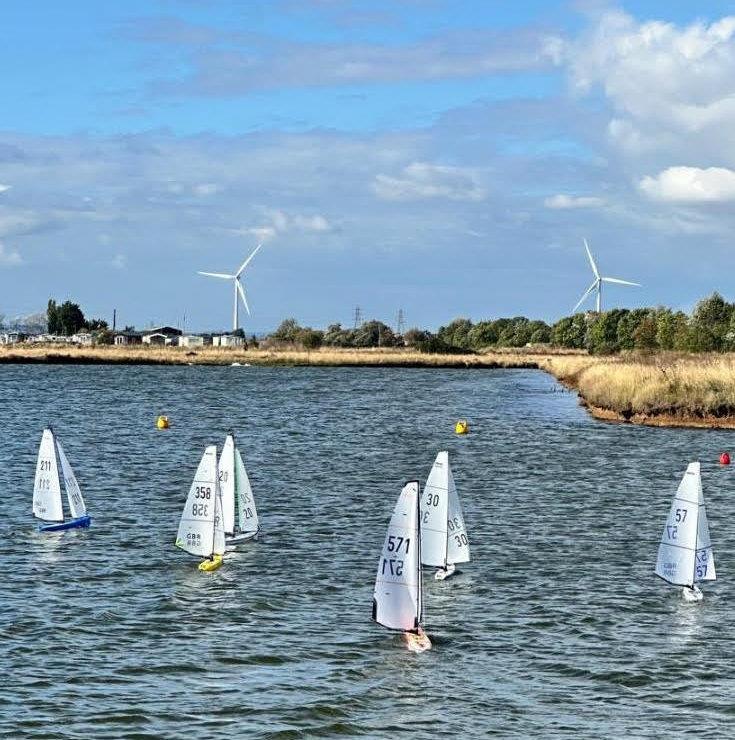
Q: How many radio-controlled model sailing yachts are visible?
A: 6